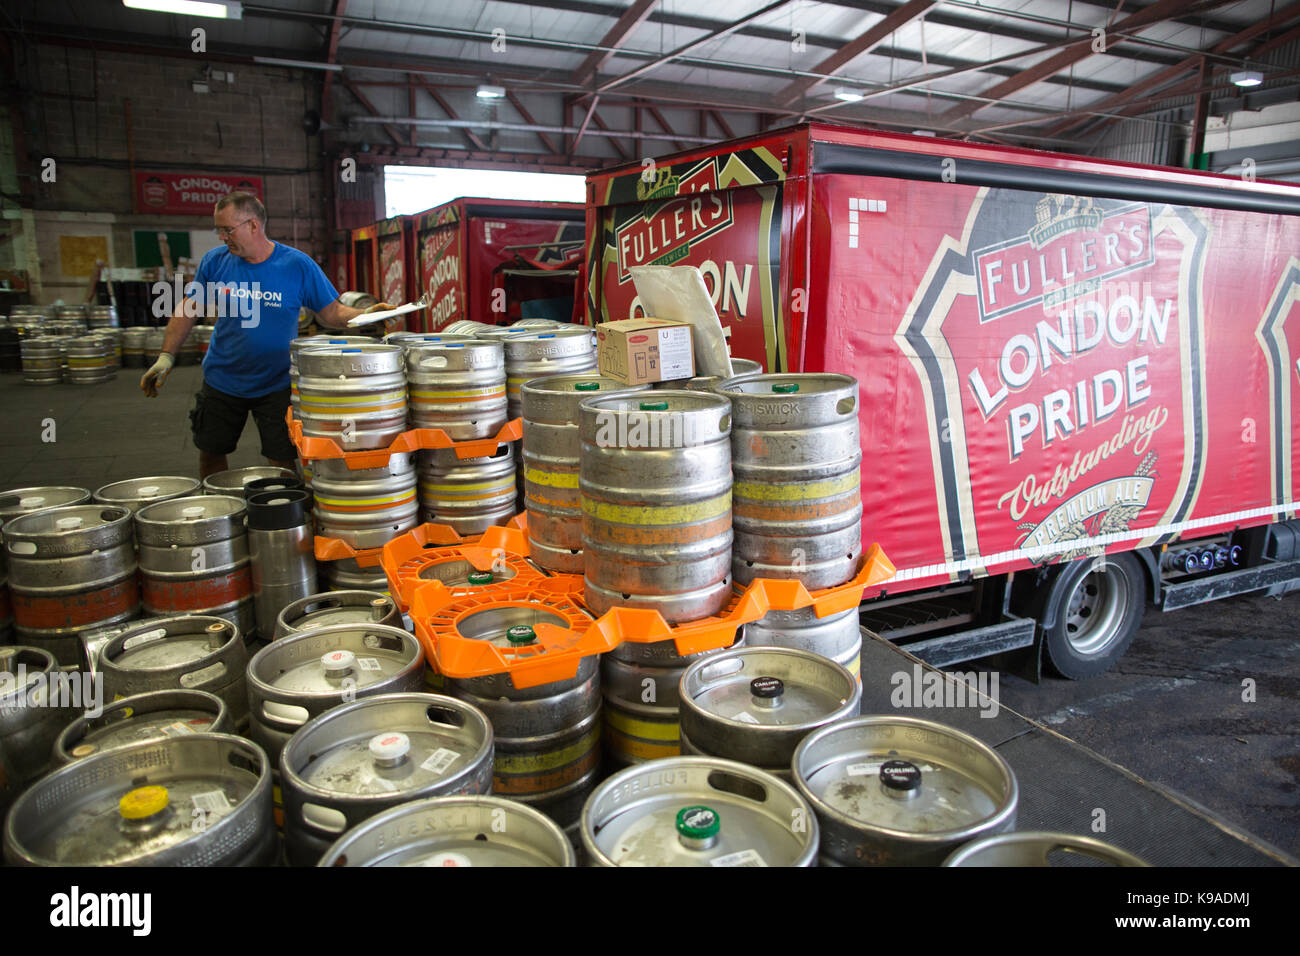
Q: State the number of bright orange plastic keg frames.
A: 3